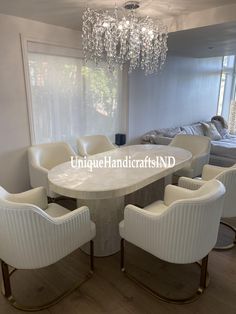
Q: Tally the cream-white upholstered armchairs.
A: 6